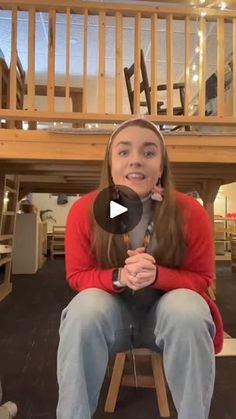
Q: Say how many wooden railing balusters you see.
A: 14